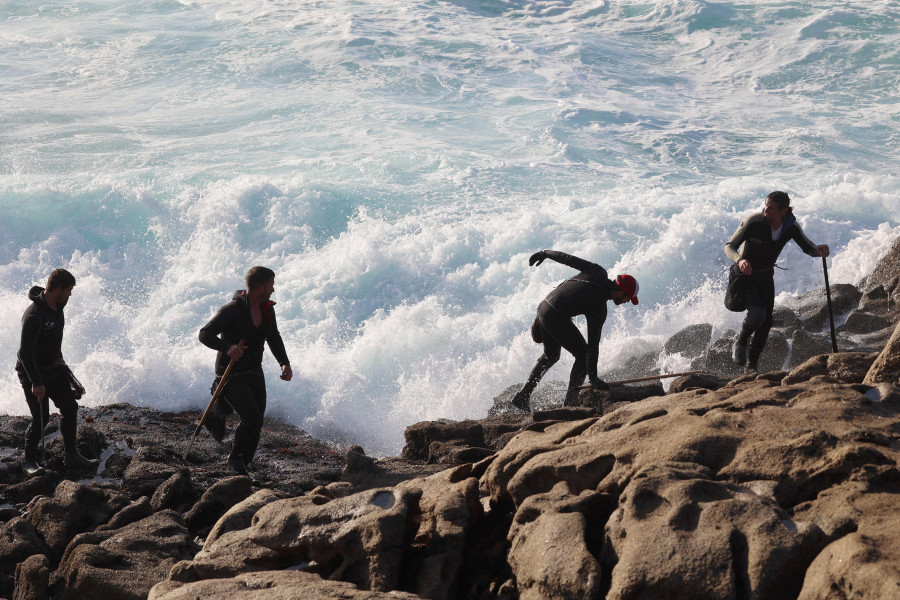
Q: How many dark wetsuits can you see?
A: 4